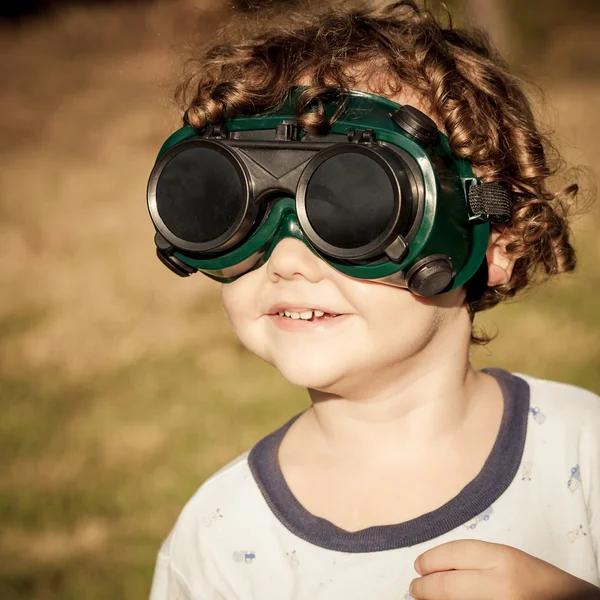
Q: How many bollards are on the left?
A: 0